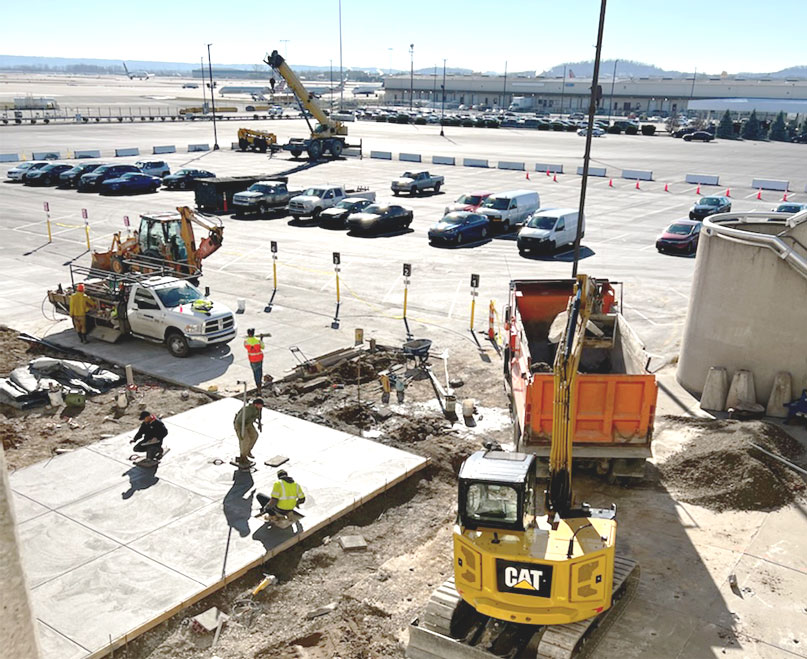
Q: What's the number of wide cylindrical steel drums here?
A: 0